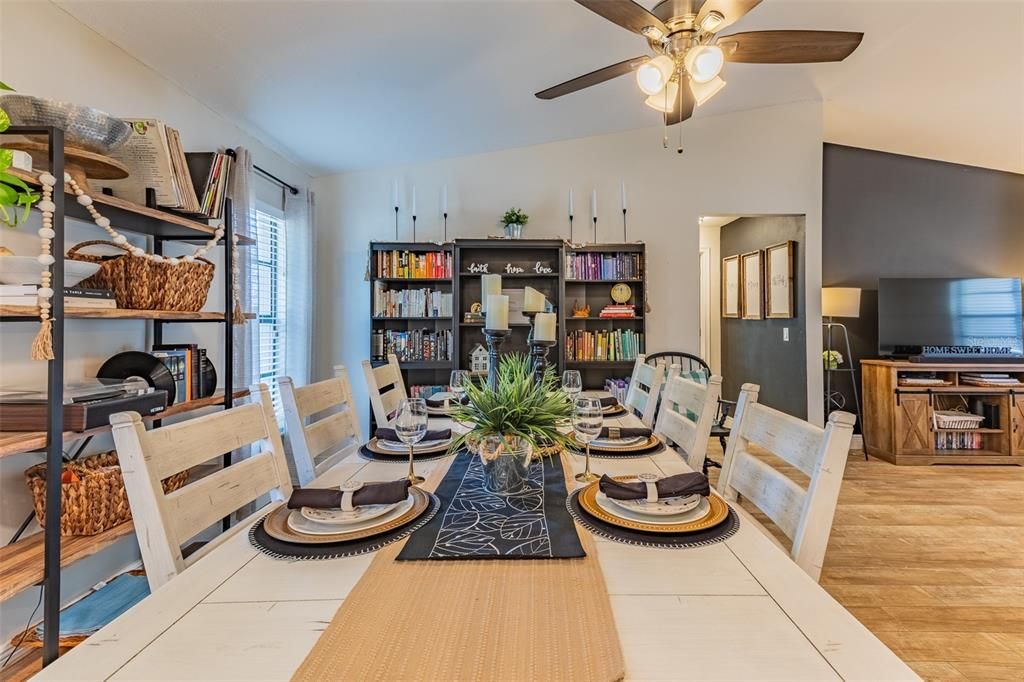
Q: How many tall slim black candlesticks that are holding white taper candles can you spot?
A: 6